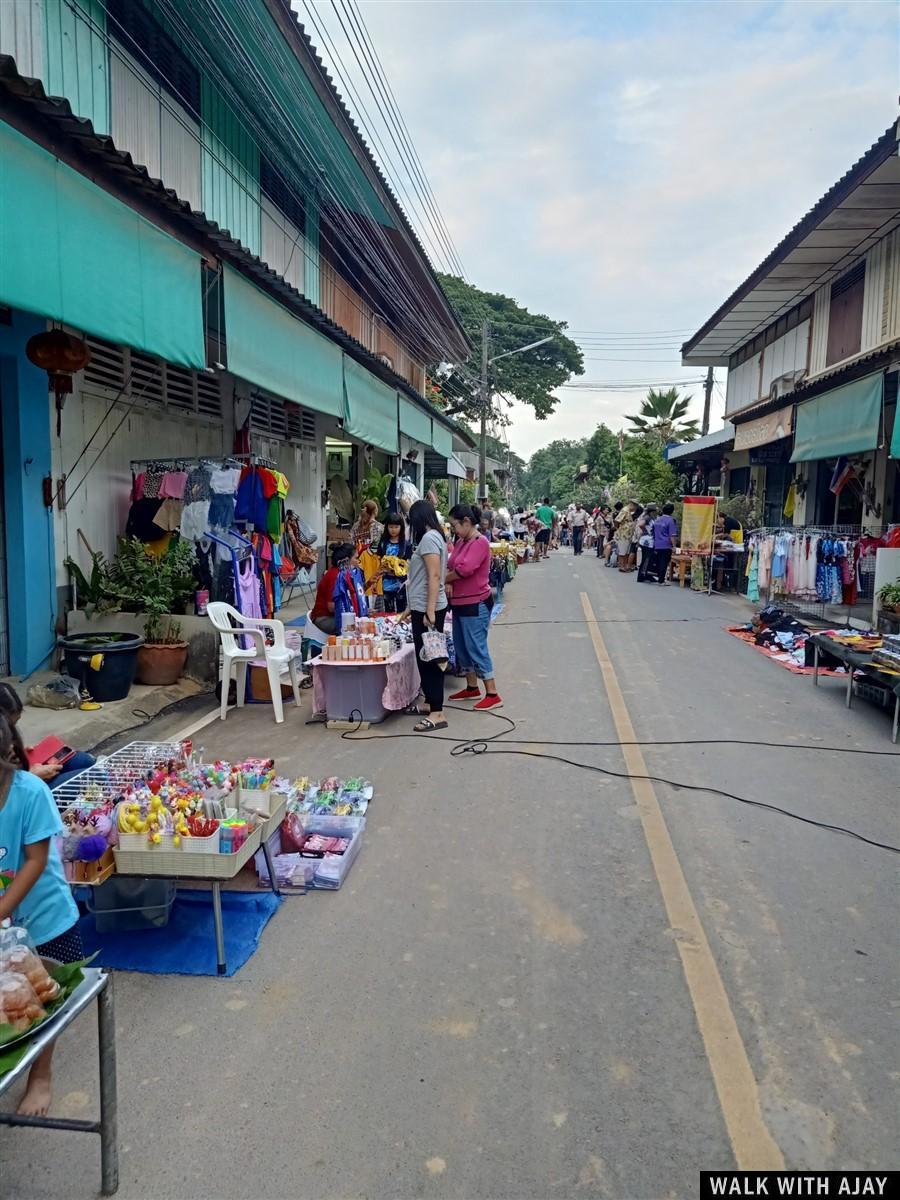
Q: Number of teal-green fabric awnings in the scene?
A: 7